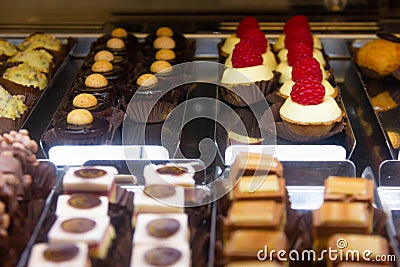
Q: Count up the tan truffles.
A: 12